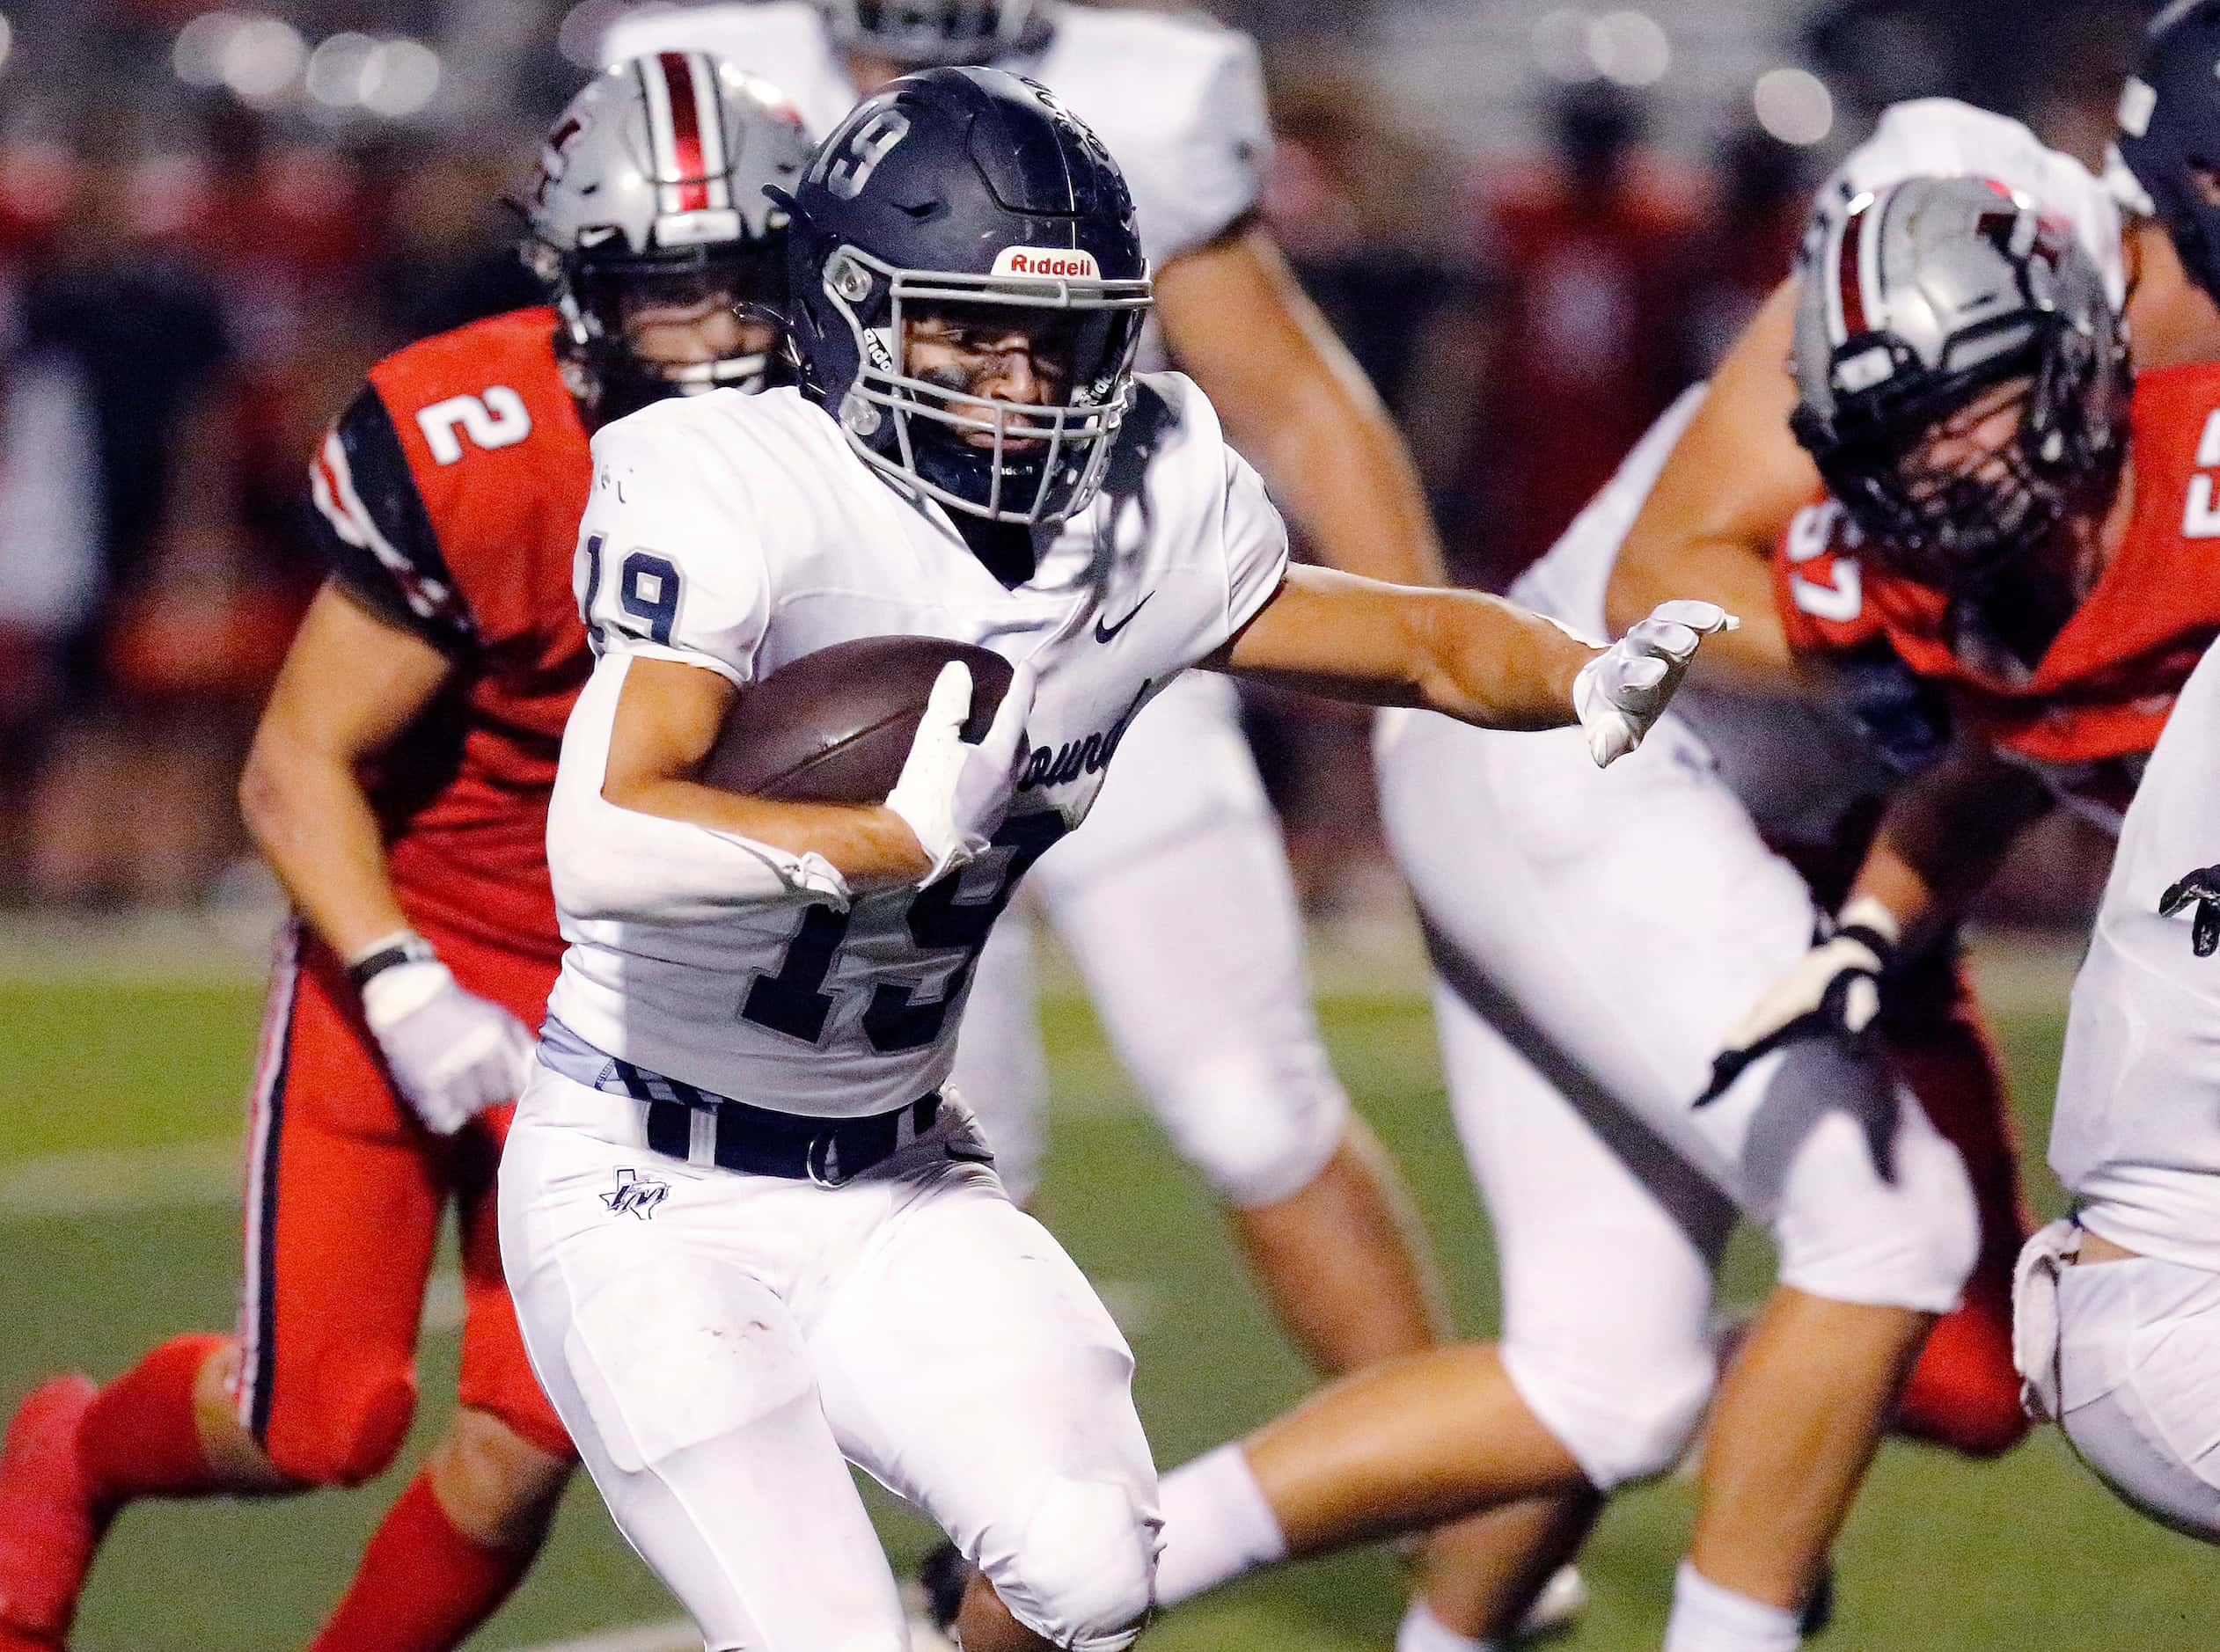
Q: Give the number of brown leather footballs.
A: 1